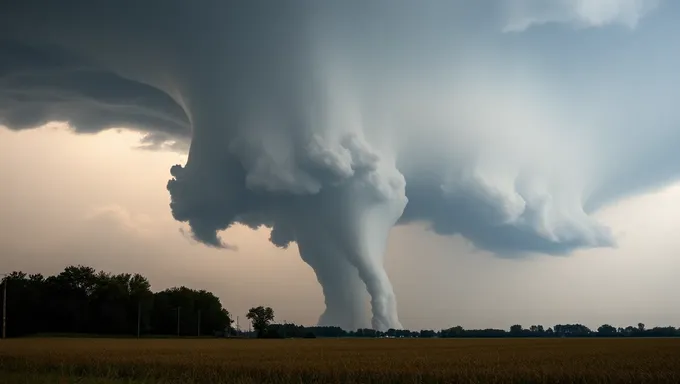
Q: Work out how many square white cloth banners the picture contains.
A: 0